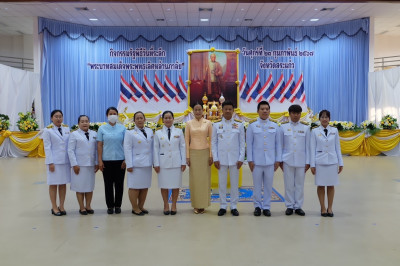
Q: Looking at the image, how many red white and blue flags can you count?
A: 12